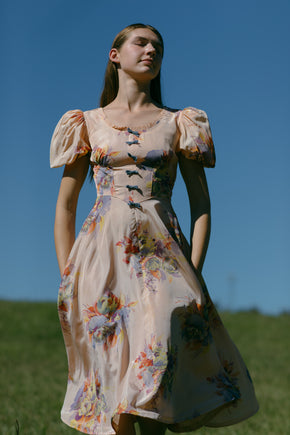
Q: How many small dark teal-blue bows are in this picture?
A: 6